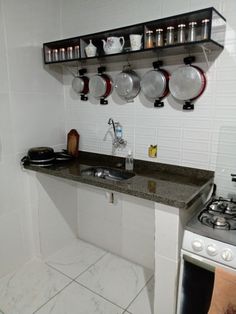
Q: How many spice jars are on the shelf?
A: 11